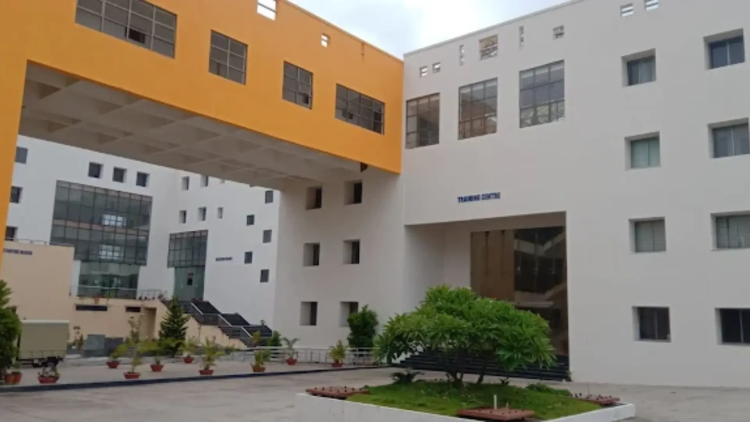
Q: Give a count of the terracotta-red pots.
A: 11